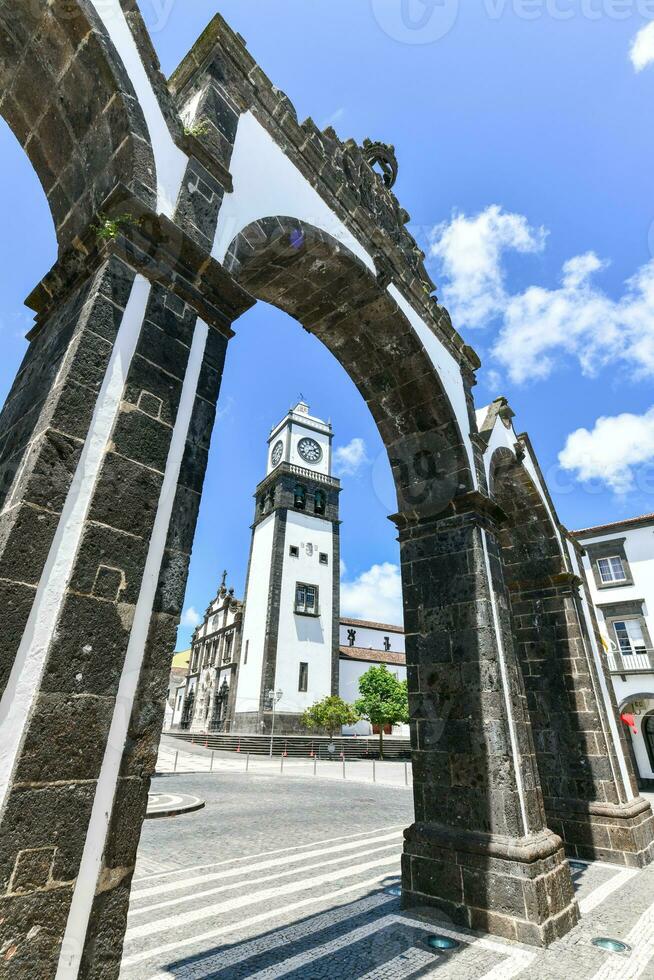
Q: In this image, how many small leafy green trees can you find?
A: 2